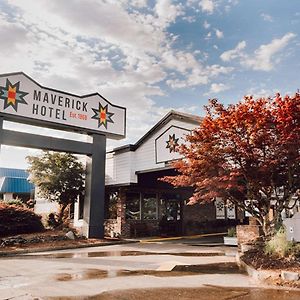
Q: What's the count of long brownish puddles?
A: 3